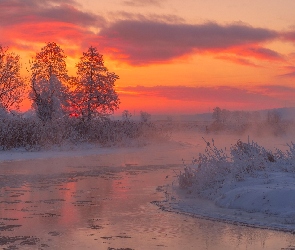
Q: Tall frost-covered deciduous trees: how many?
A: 3